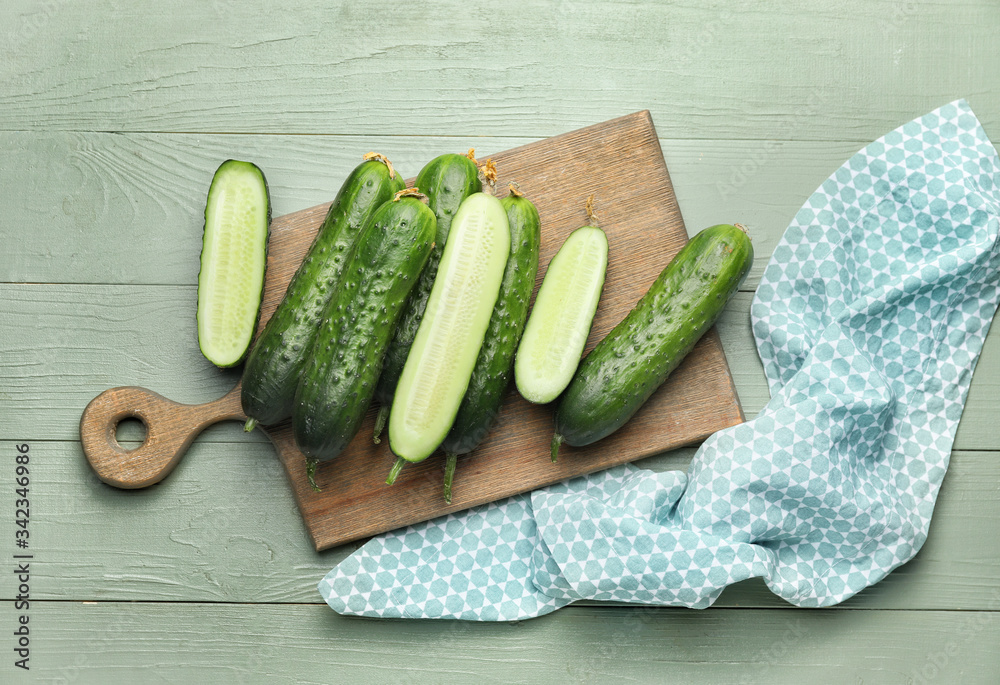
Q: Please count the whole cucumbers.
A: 5